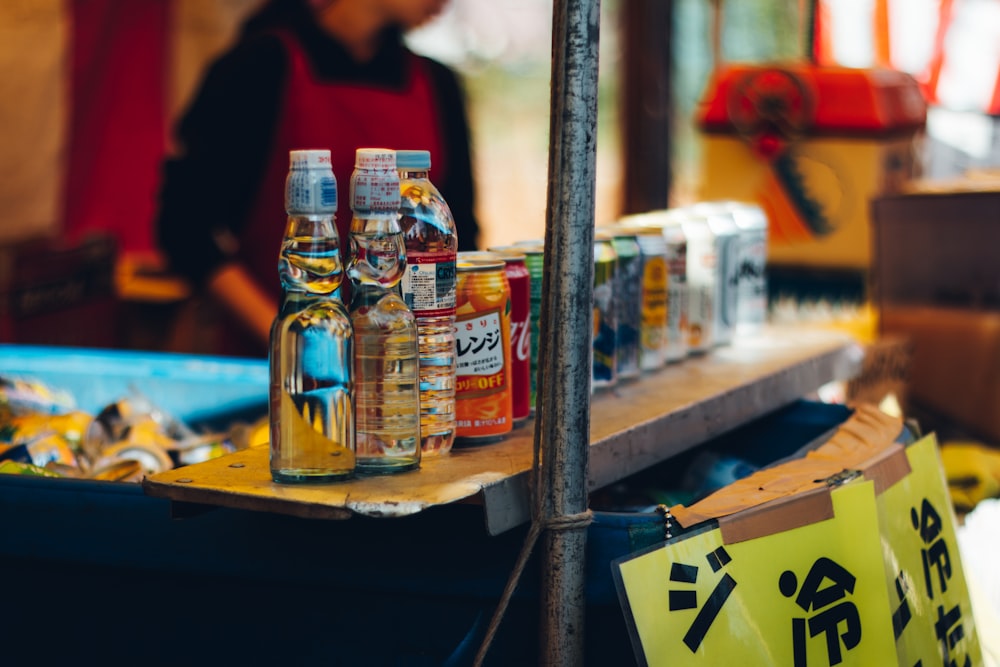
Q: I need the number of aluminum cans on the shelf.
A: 10